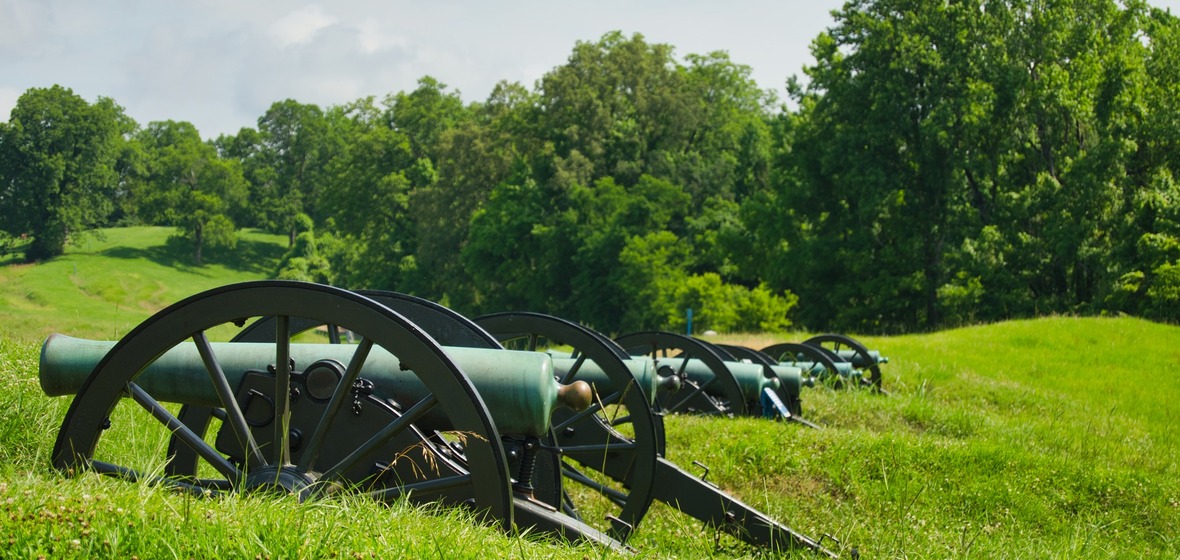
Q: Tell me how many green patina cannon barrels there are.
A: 6